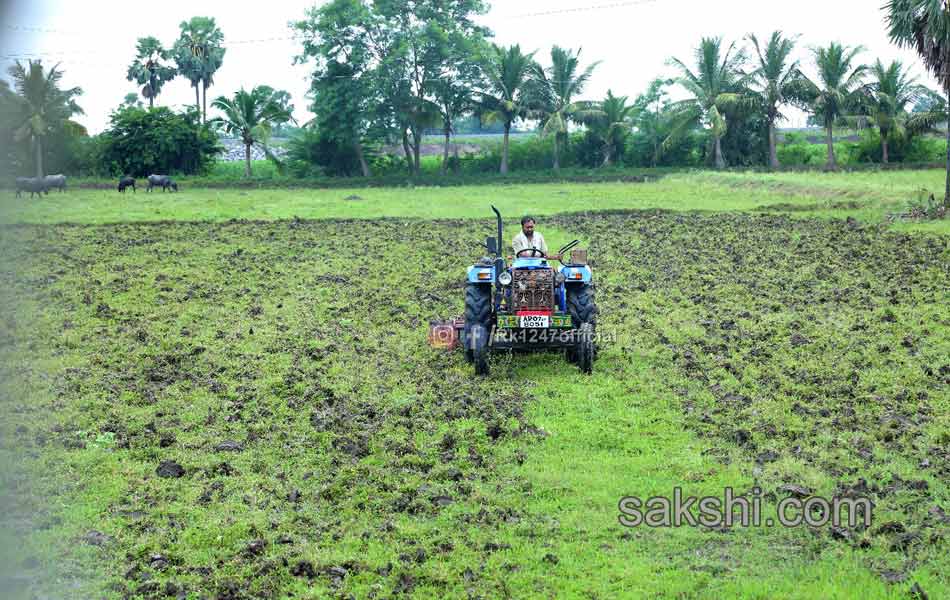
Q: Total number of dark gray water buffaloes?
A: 4